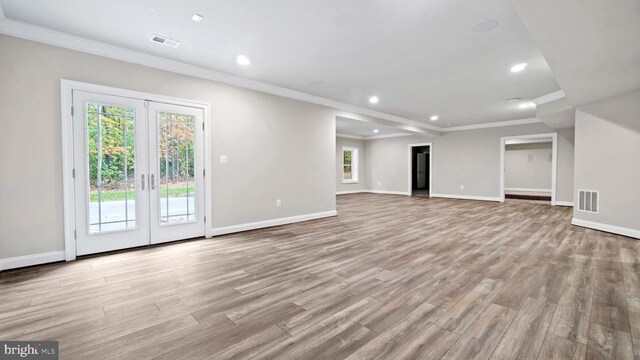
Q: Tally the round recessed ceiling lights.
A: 6